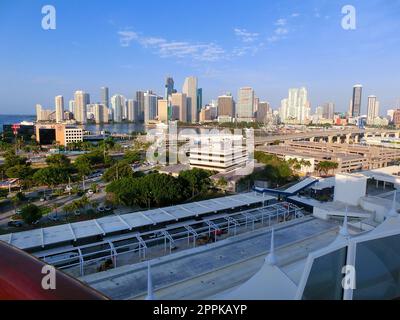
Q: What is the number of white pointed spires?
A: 4